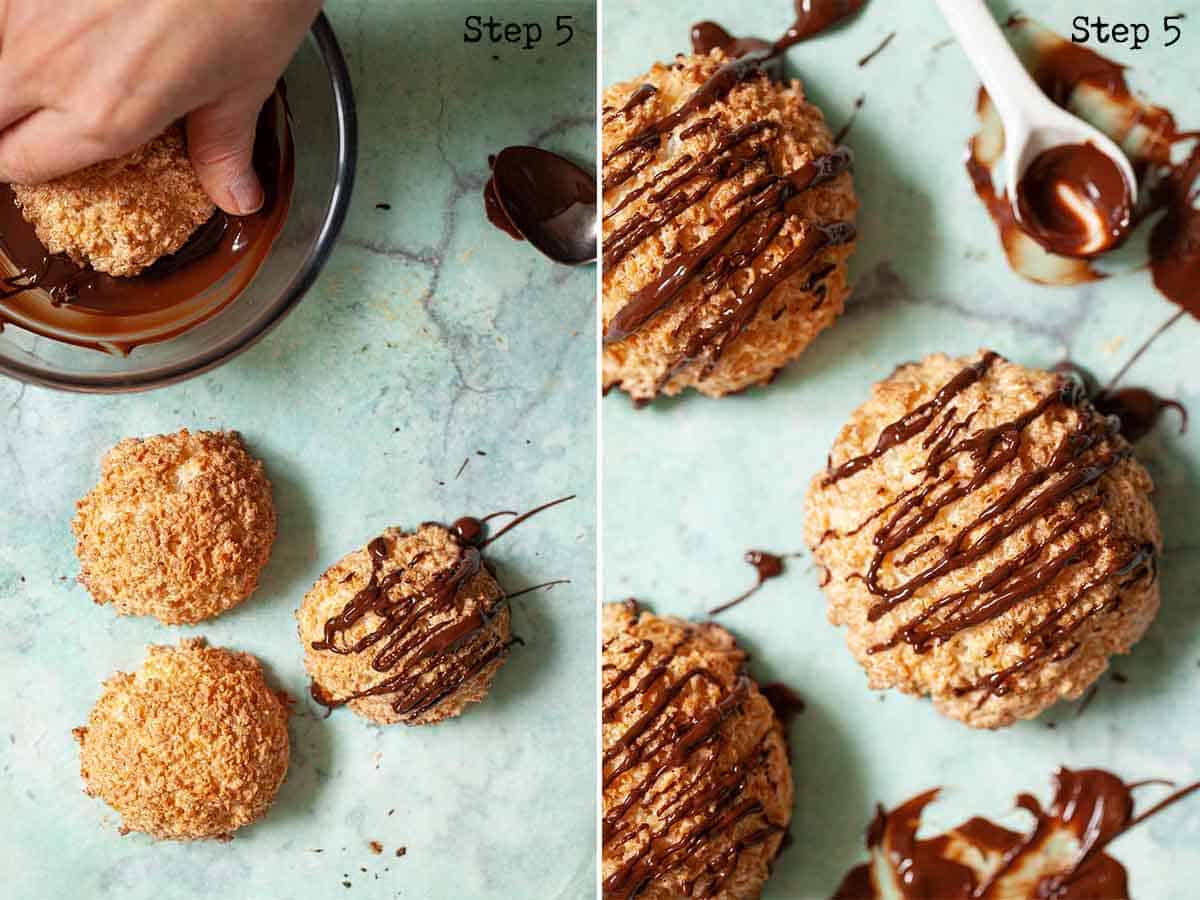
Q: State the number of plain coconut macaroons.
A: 2